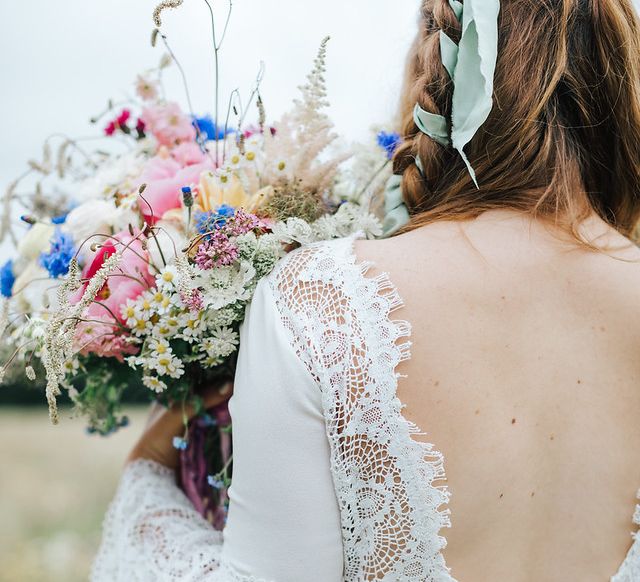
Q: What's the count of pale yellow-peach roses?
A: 1